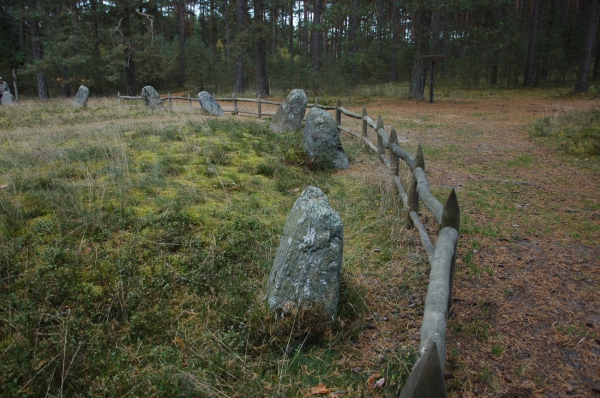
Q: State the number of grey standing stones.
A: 7